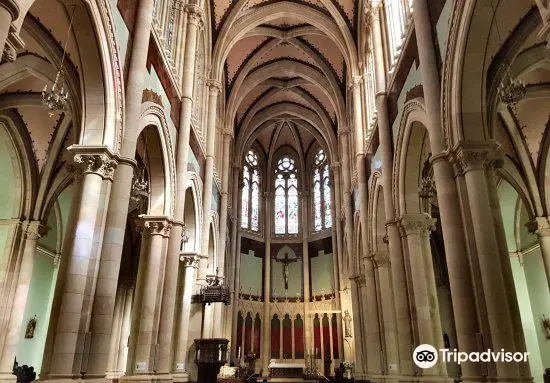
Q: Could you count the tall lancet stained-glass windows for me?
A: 3